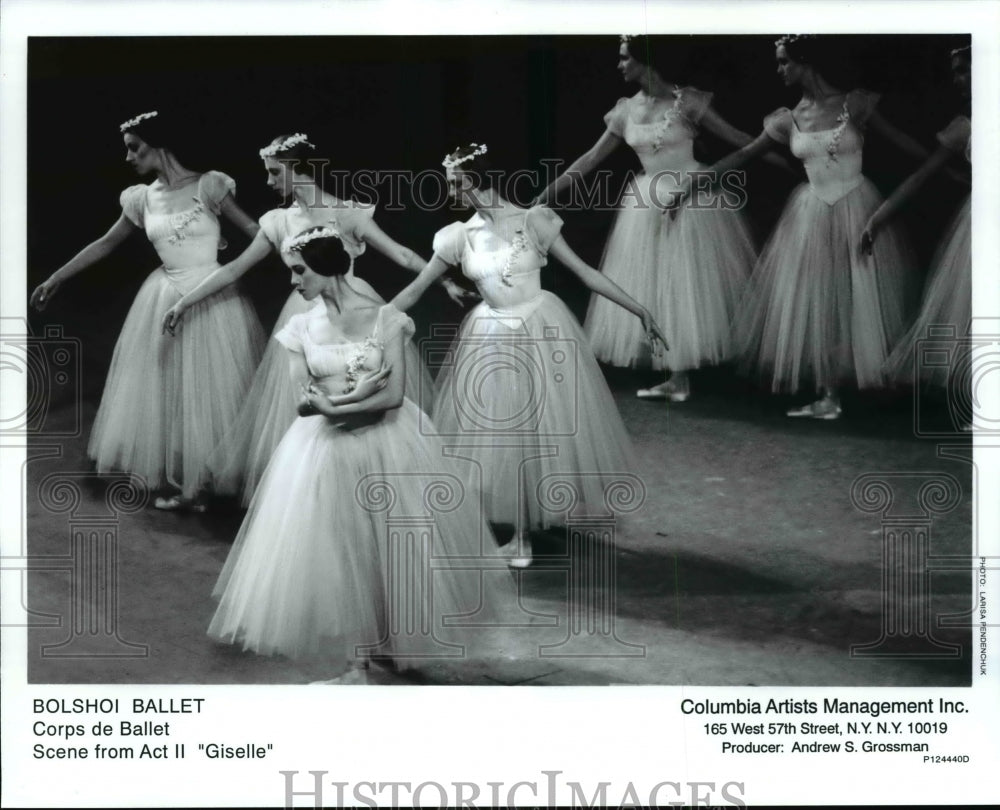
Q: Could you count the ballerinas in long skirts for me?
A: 7